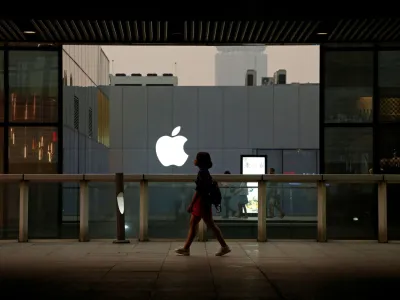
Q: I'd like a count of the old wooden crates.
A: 0